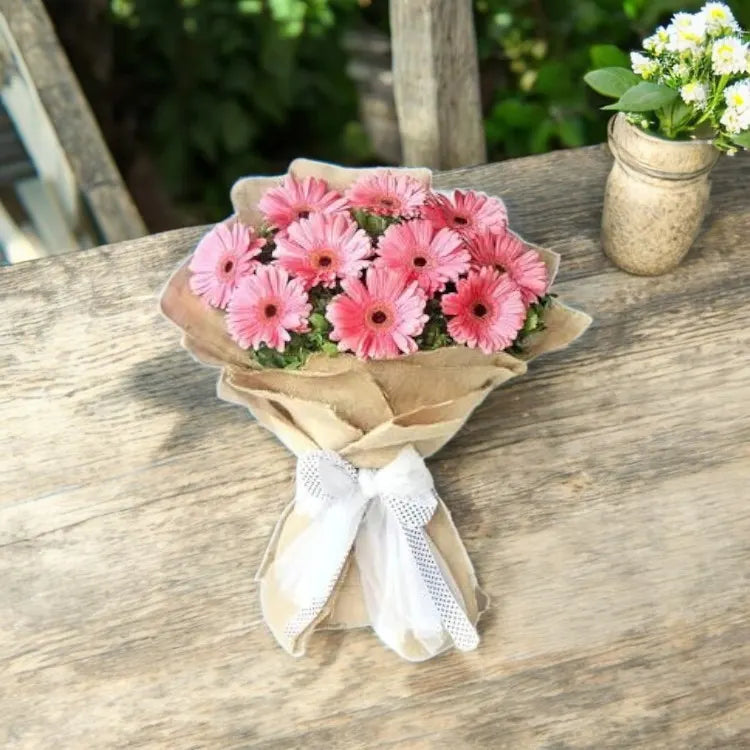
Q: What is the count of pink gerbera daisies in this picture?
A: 10